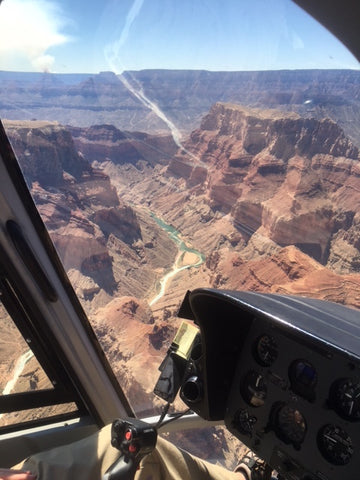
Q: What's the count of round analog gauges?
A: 7